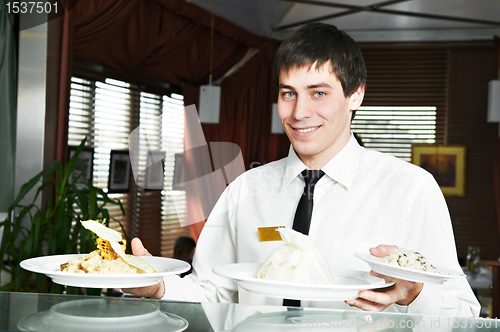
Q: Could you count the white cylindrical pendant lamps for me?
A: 3